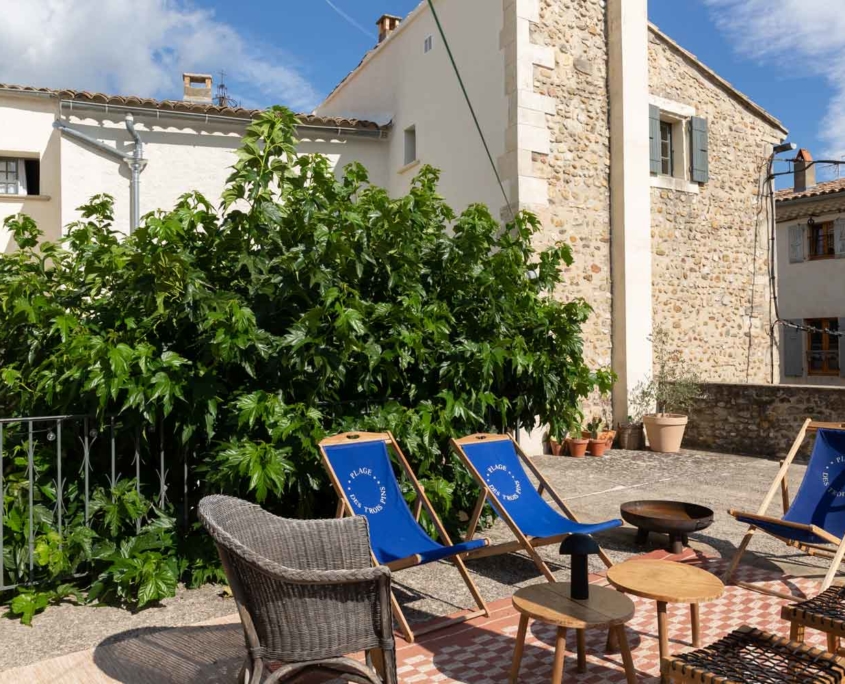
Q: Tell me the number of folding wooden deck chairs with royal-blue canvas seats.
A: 3